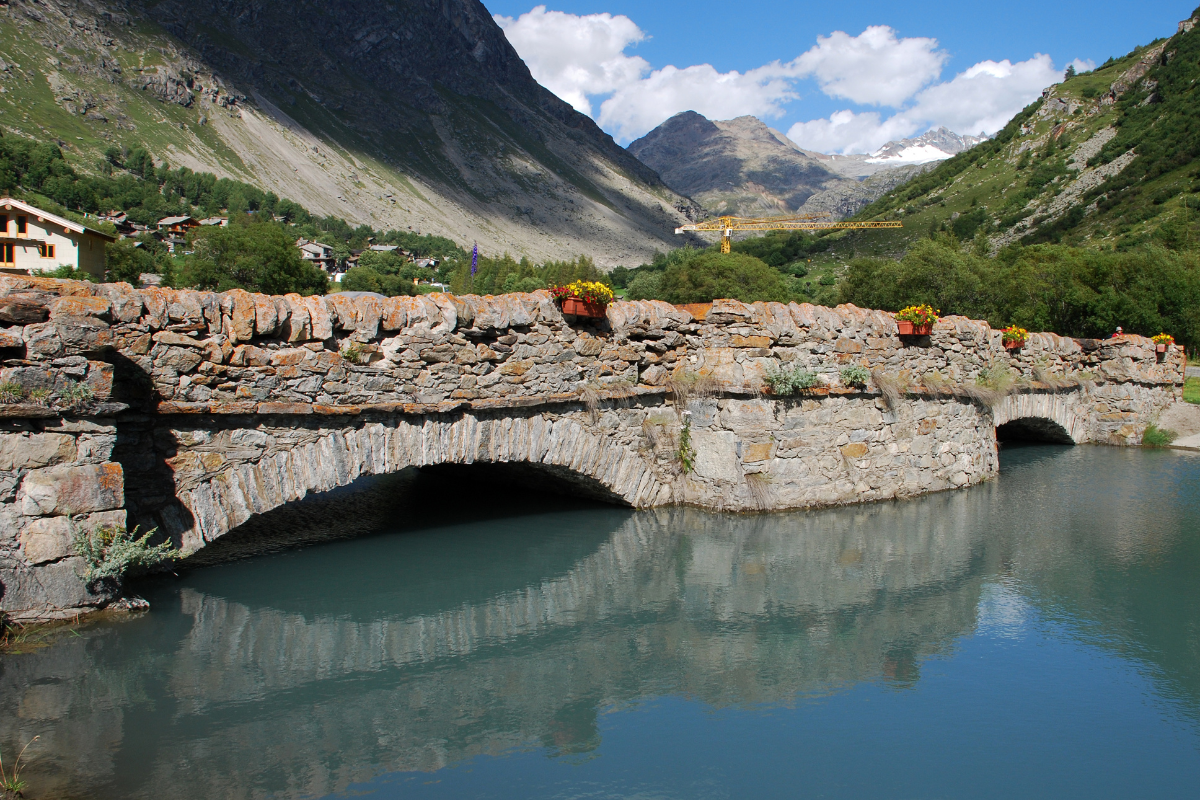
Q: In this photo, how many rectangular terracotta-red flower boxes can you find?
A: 4